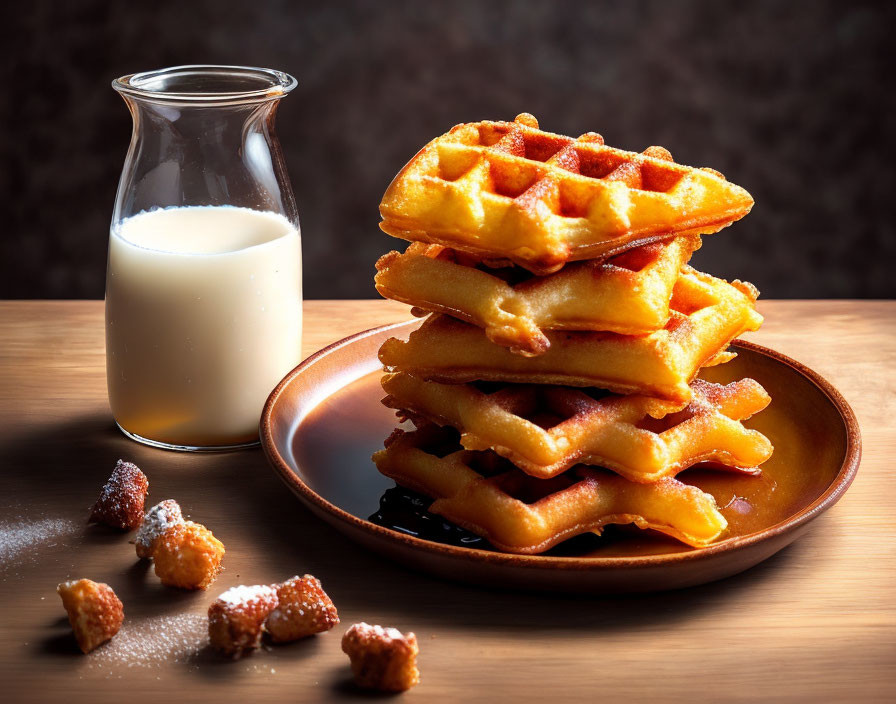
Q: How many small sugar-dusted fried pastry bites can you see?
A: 7